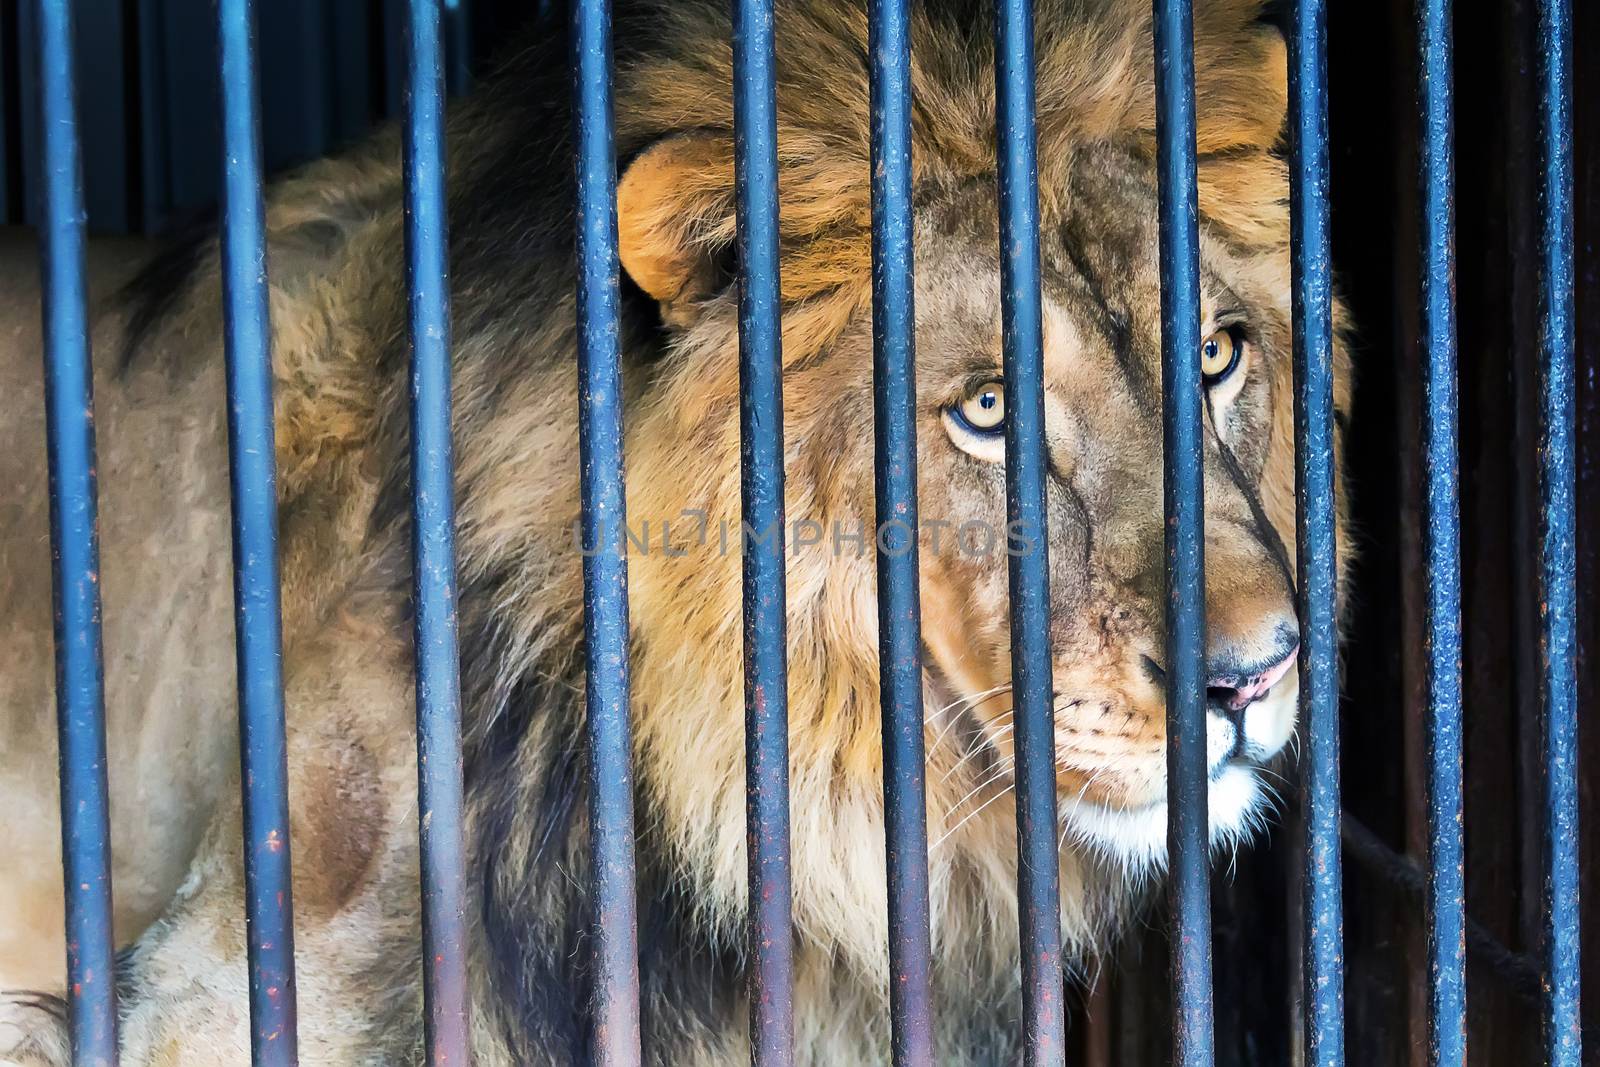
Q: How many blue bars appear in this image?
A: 11